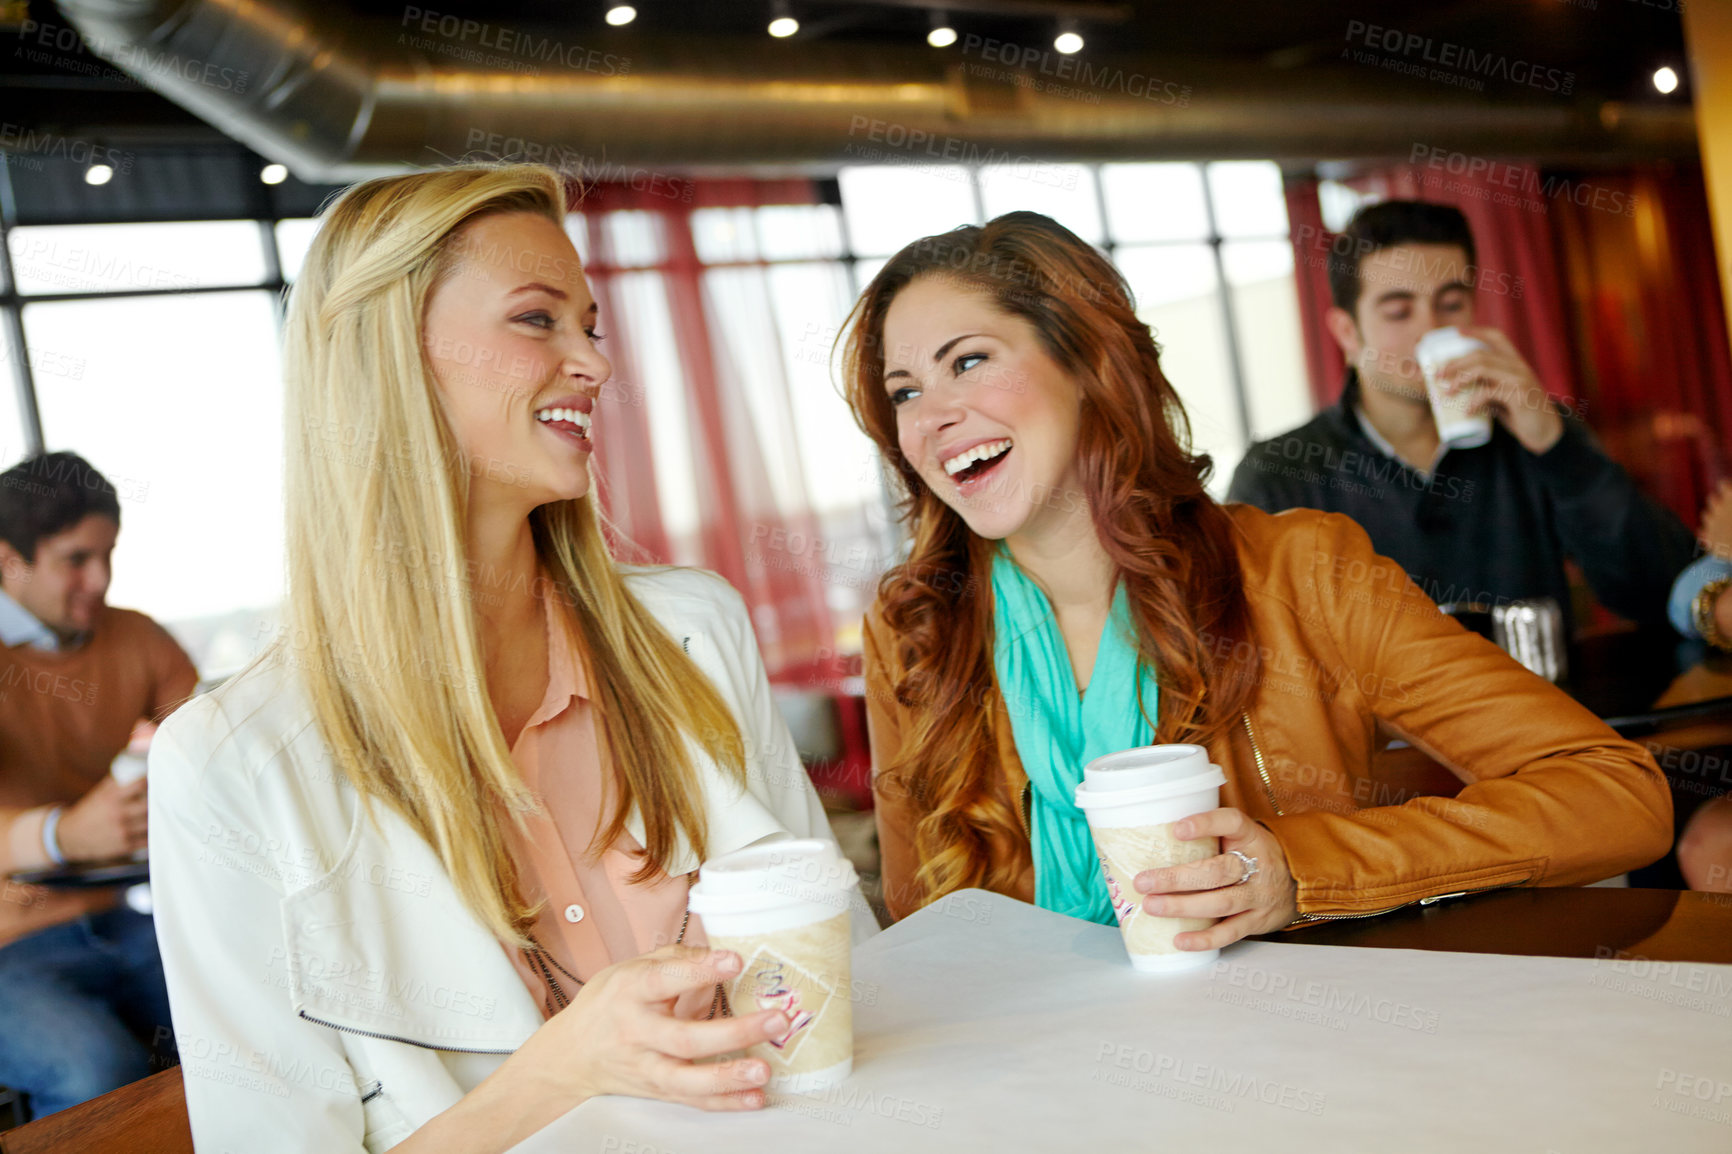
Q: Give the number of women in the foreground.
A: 2